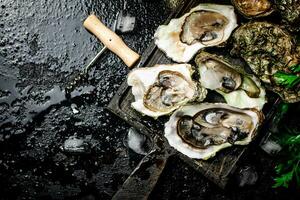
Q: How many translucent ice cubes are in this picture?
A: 5